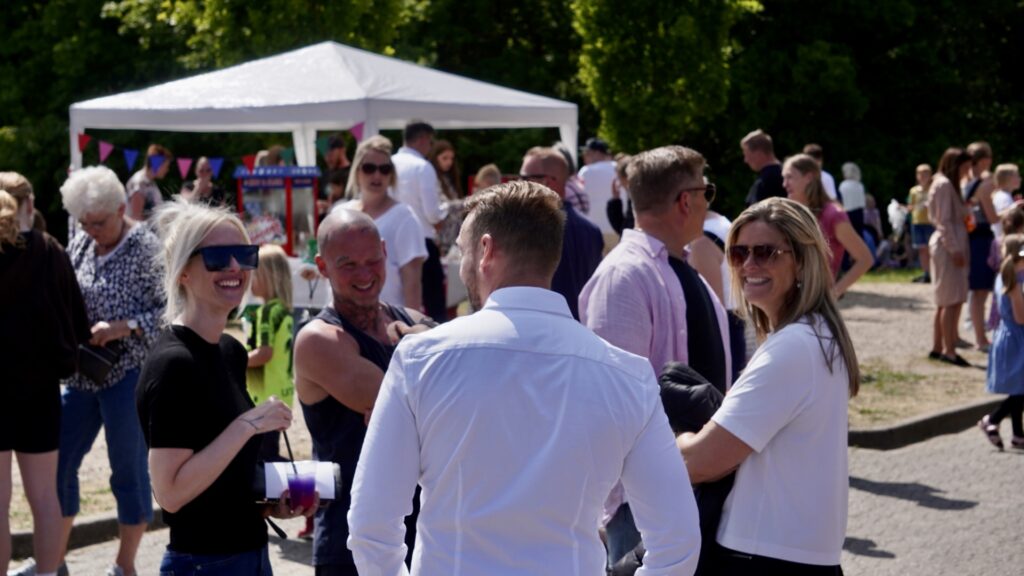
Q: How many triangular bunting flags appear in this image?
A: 10